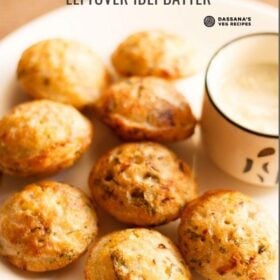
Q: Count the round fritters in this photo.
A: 8